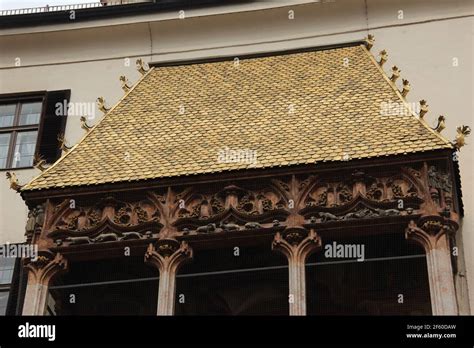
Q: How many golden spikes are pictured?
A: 14